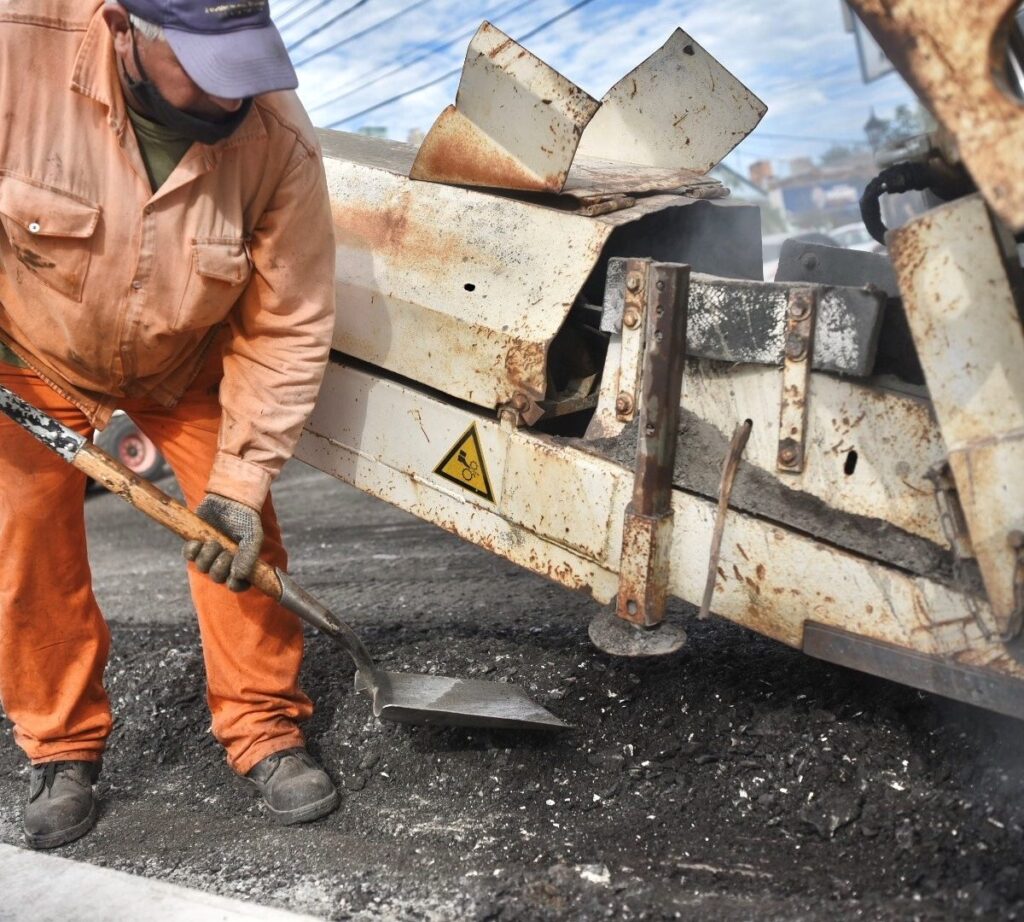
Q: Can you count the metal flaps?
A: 2